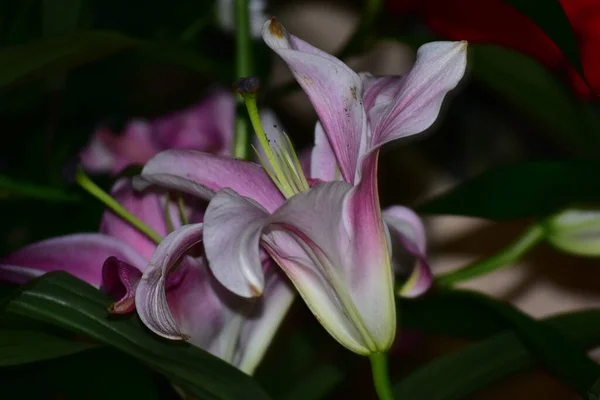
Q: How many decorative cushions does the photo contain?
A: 0